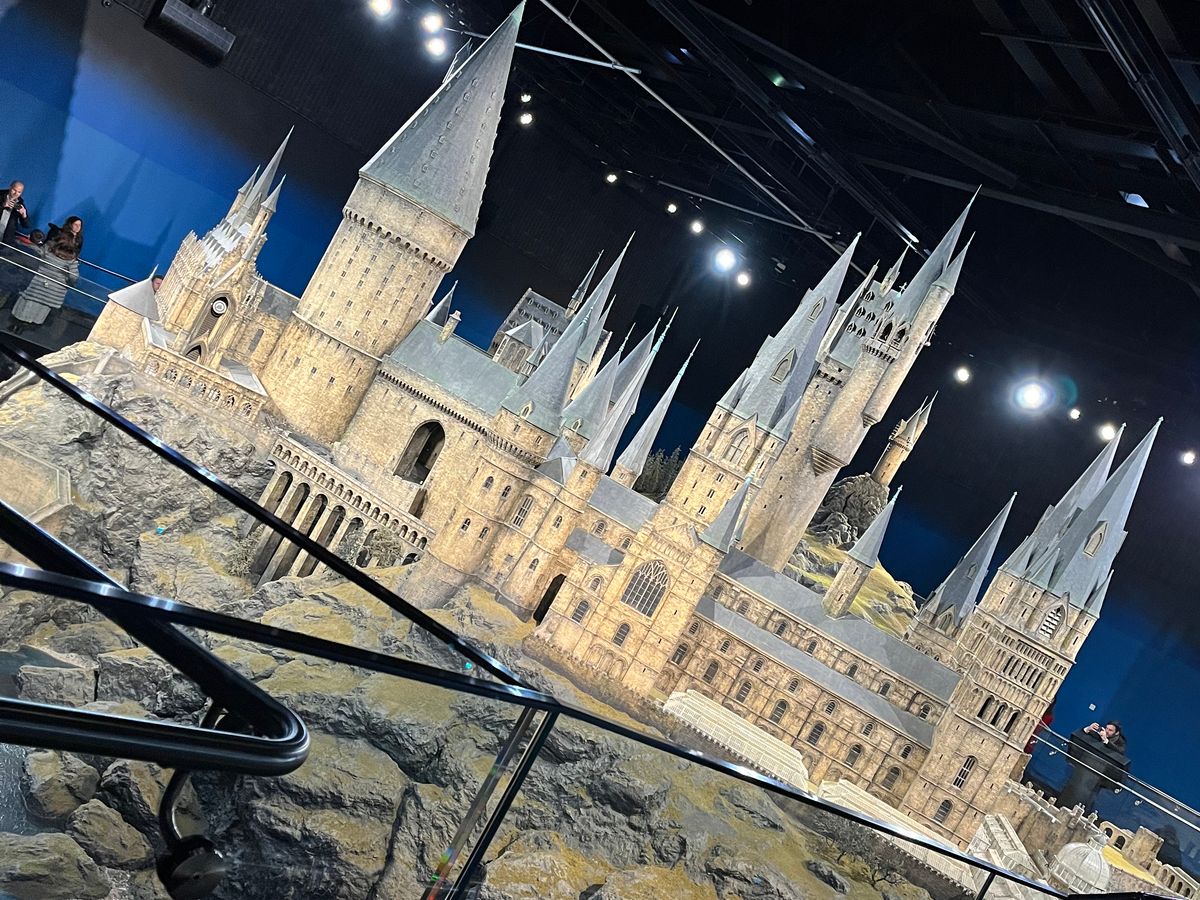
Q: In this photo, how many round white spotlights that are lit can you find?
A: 15